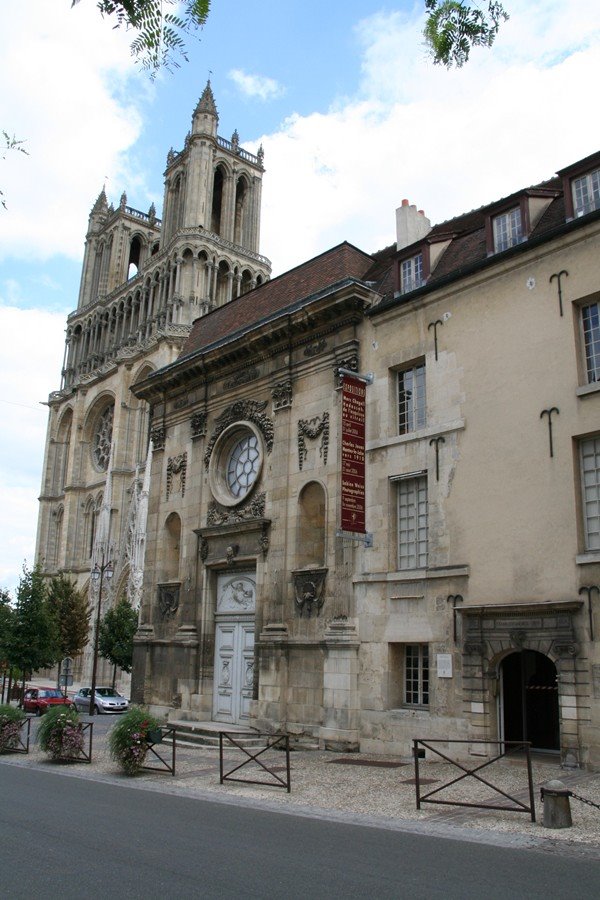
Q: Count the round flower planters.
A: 3